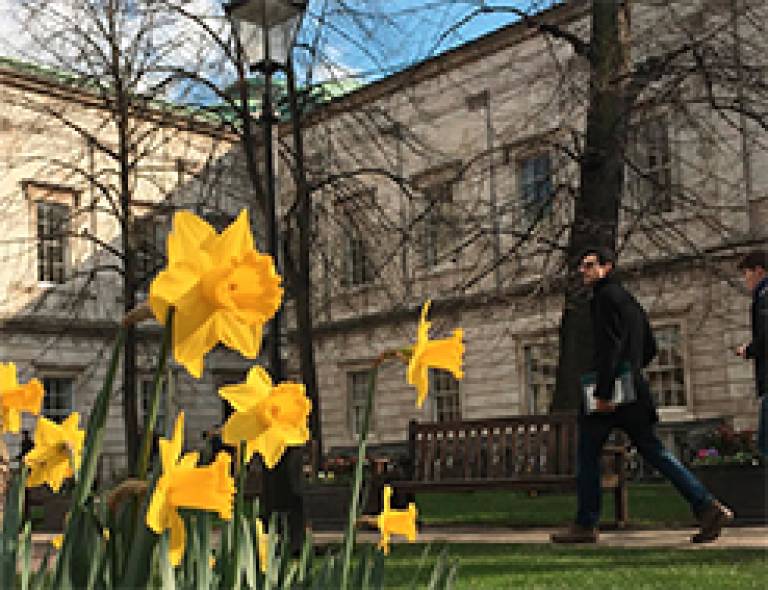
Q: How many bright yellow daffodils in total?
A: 7